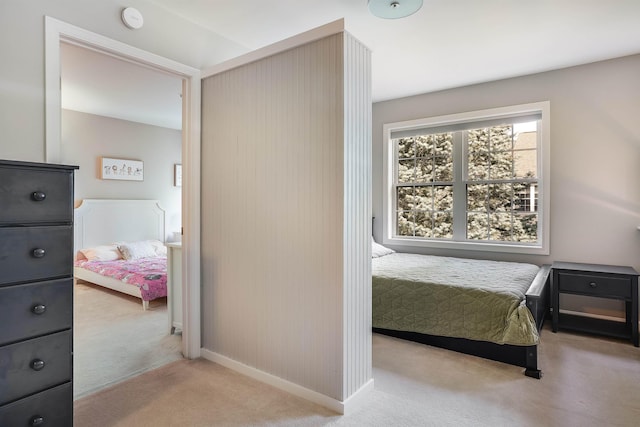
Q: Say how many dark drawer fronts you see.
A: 6